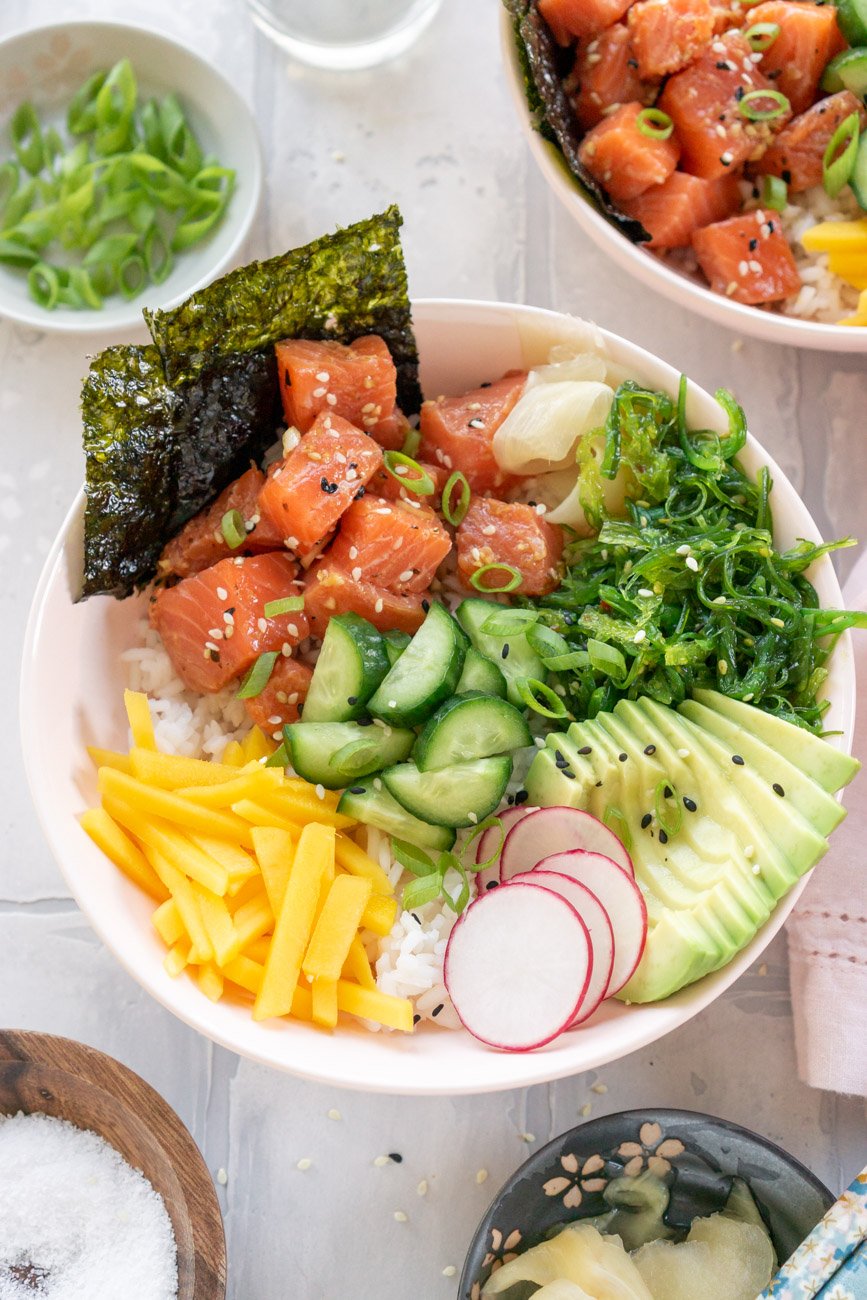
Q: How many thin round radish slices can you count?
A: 5